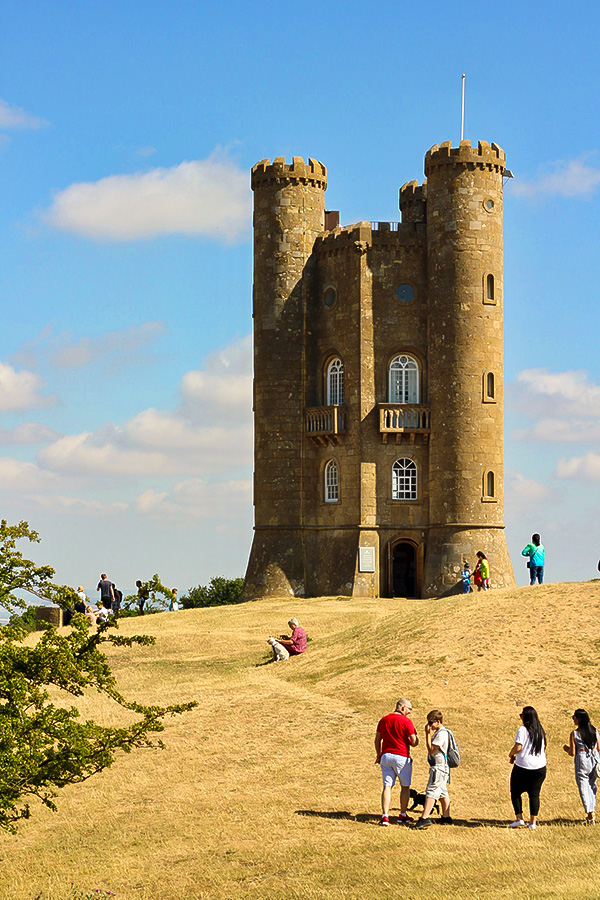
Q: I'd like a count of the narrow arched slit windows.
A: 3